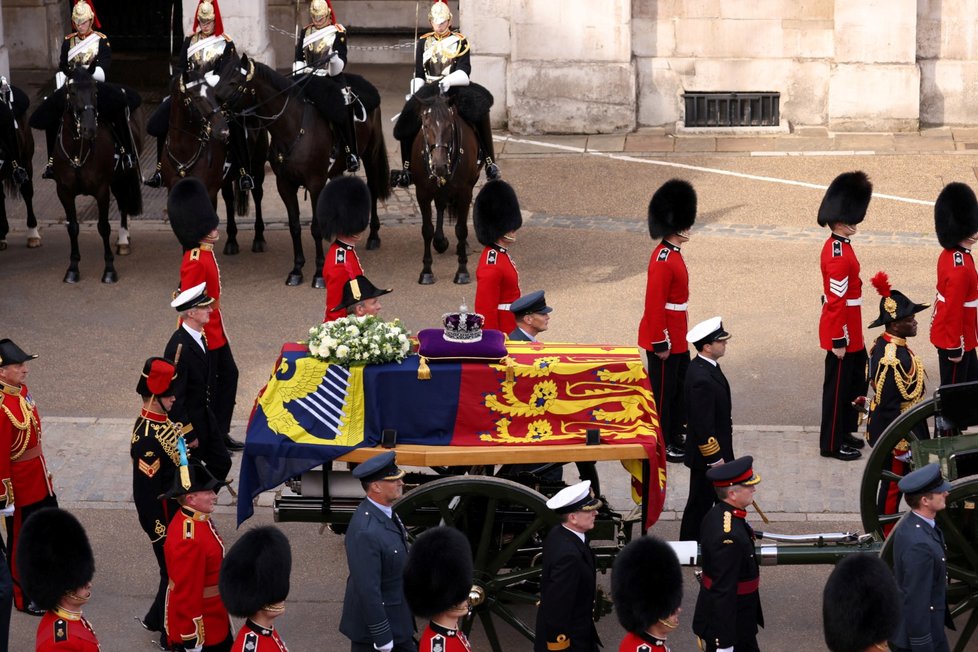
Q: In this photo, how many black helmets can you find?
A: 11